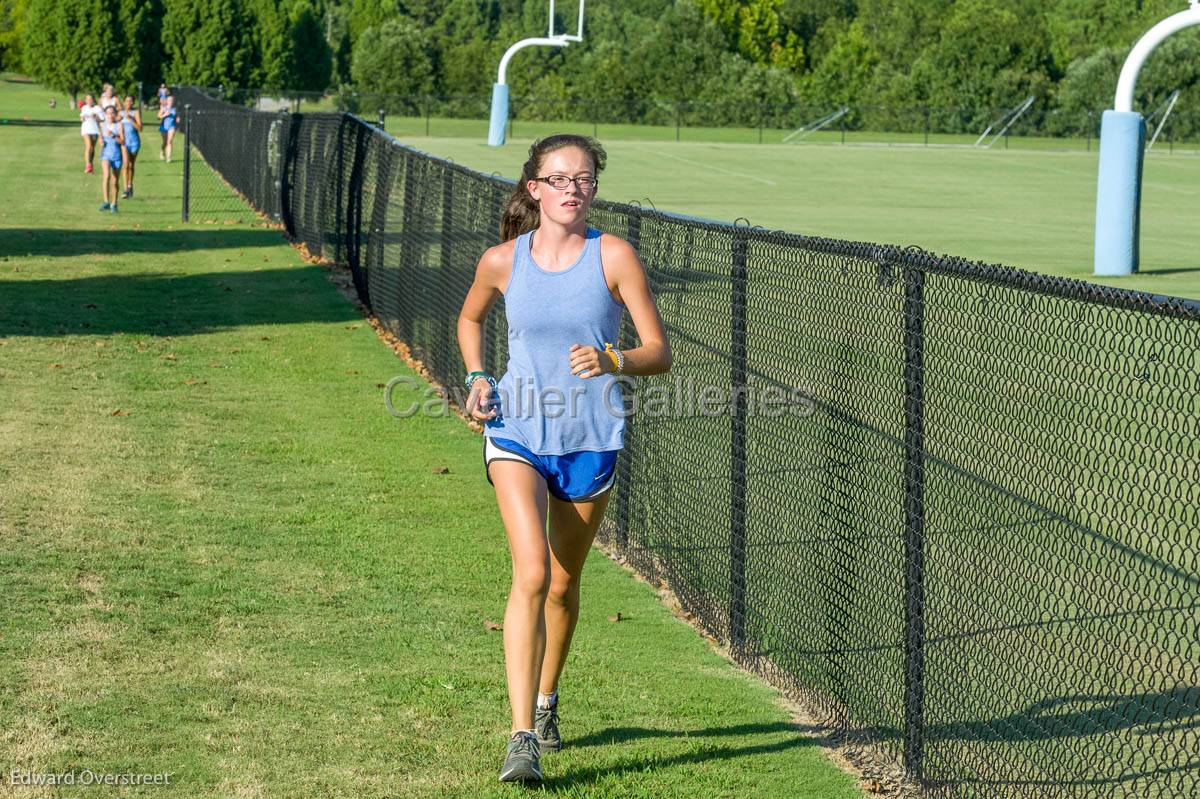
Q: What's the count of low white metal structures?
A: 3